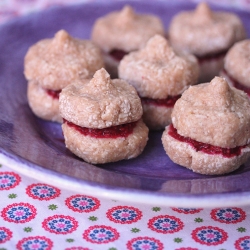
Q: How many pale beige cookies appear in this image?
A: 7